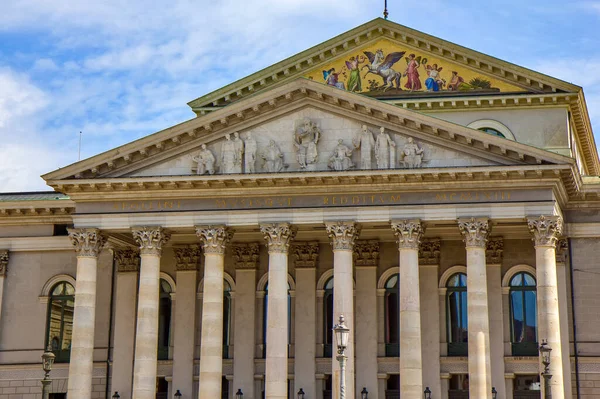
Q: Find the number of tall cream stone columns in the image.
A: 8